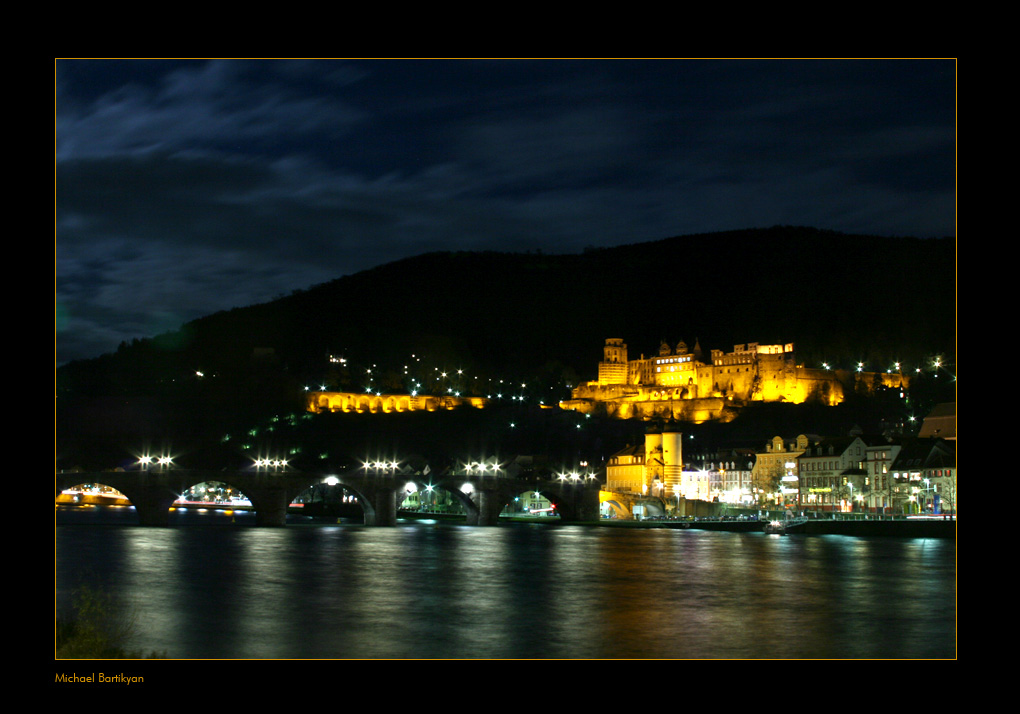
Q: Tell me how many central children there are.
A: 0